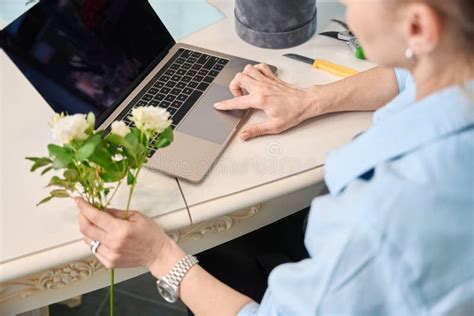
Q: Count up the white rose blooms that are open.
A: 2